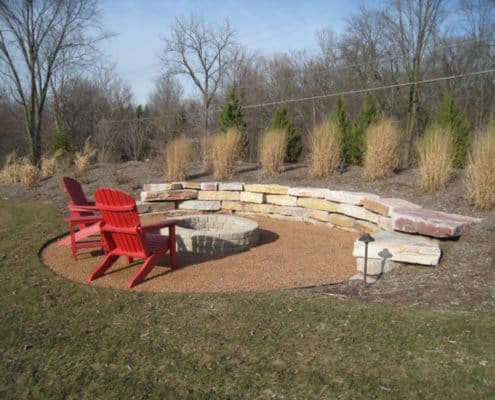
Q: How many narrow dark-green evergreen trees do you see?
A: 5